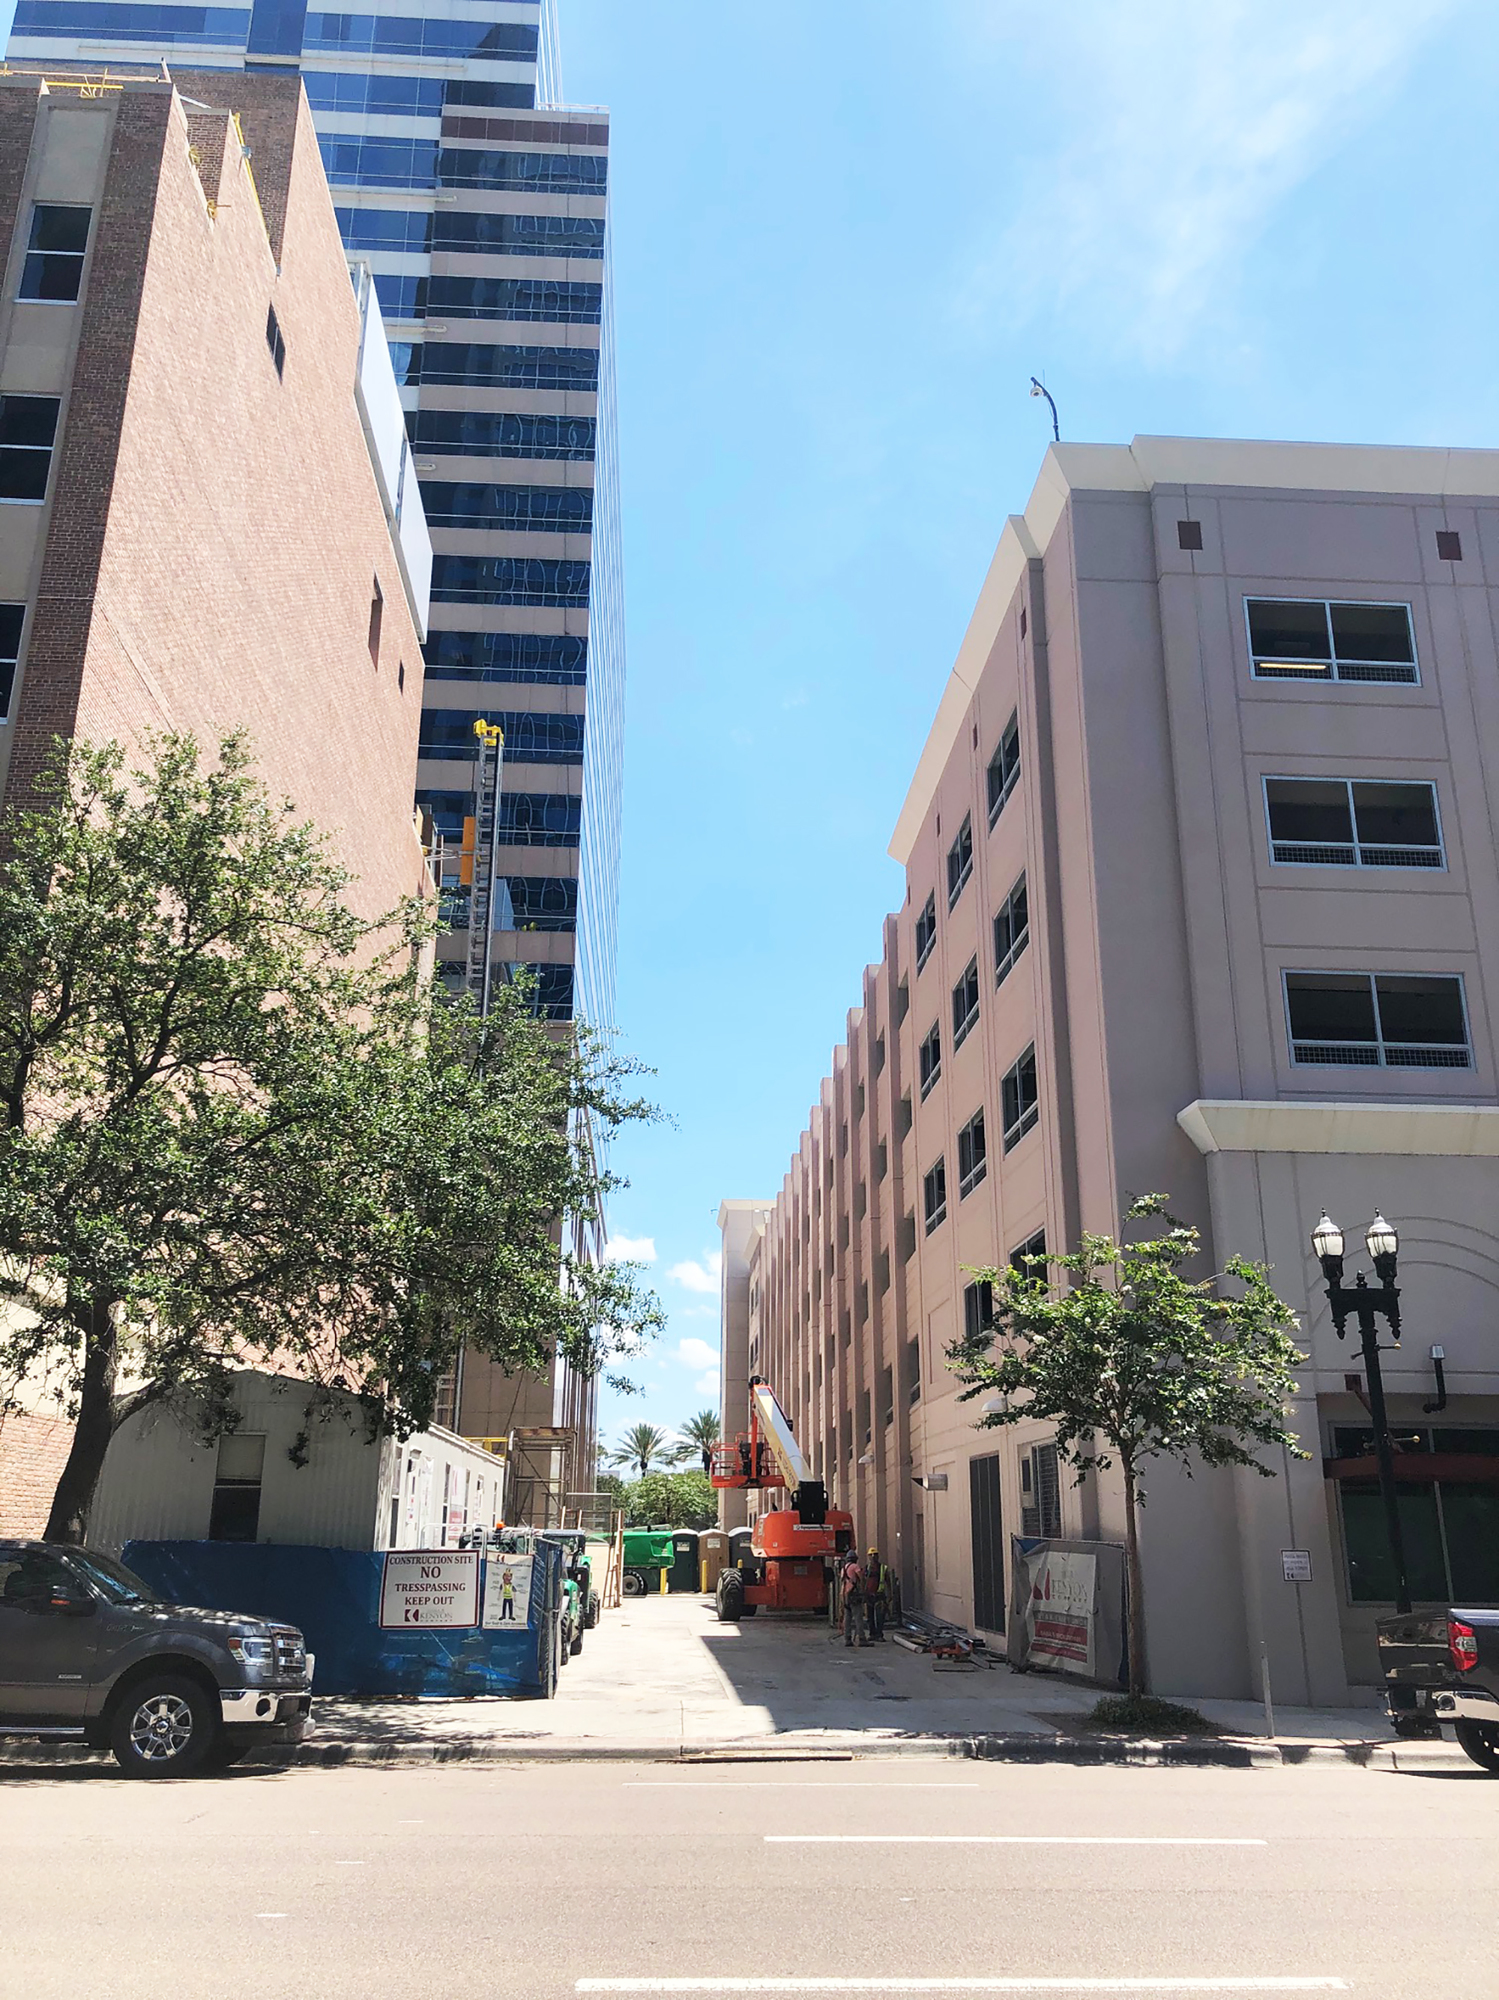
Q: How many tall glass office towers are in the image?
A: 1